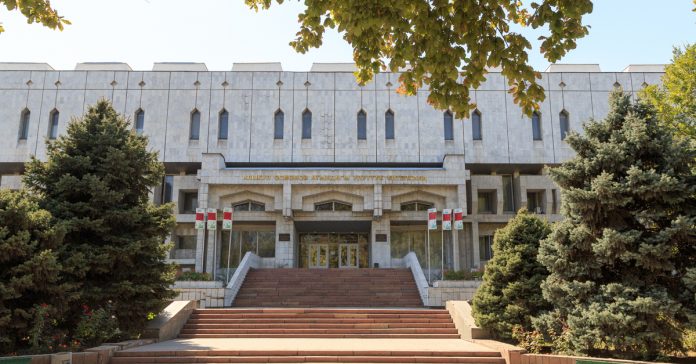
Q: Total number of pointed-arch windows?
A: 13